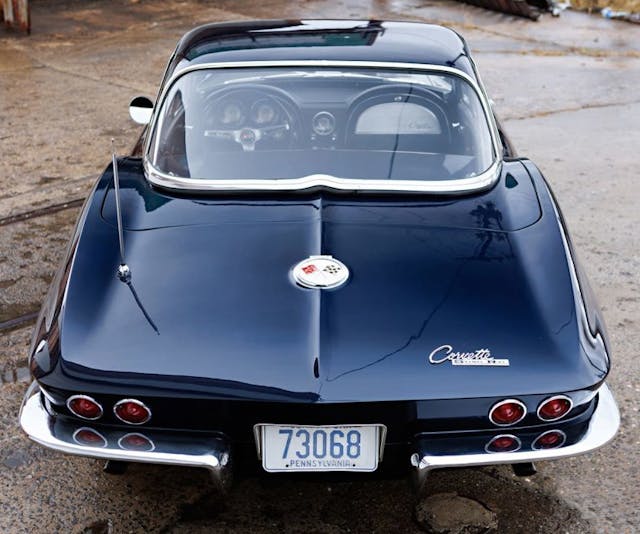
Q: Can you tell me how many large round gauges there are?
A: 2